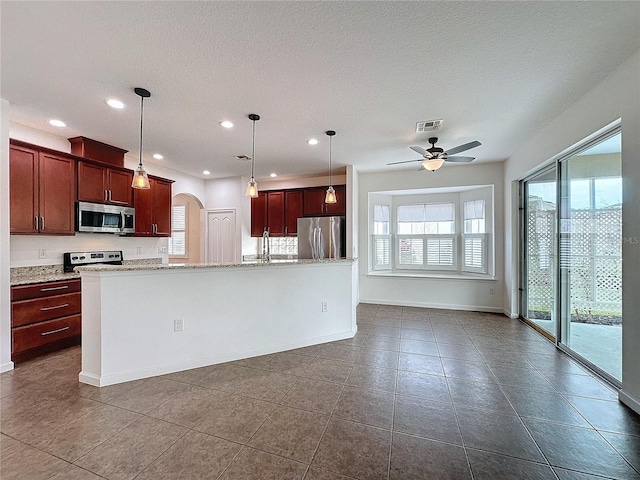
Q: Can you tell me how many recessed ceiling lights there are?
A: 7